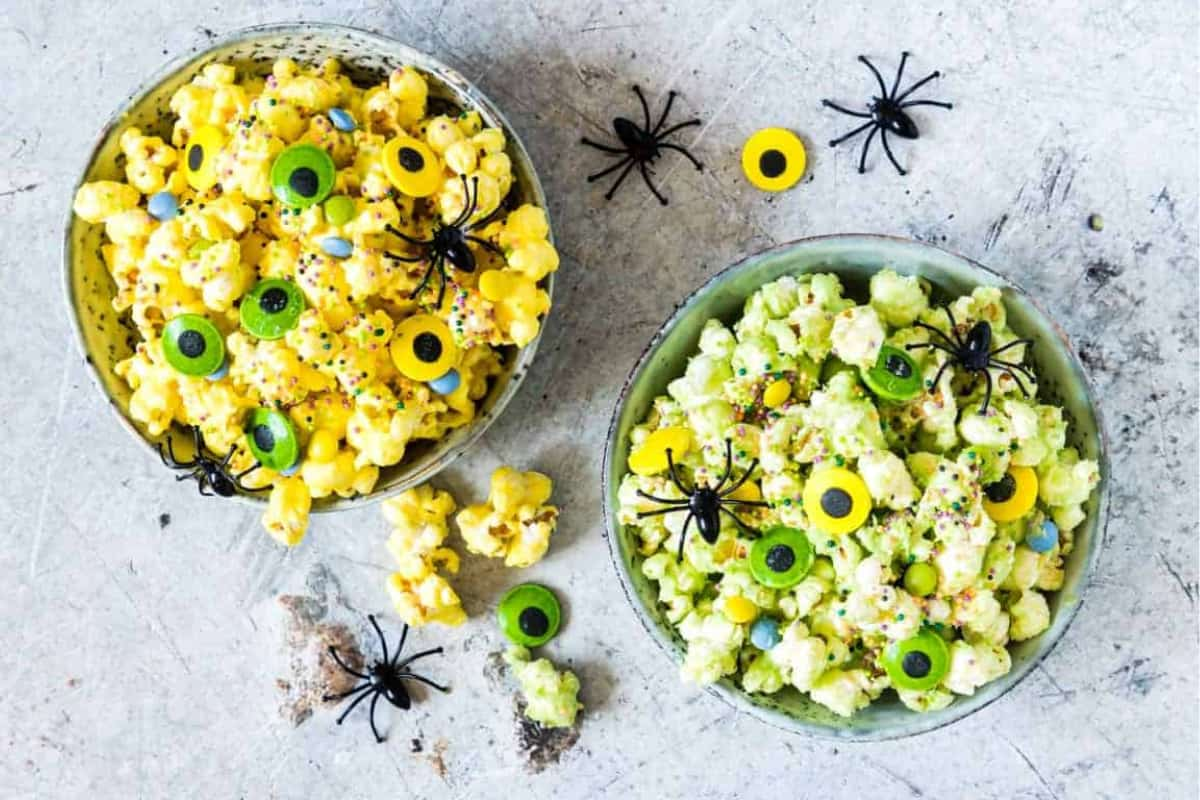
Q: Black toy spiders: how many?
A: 7